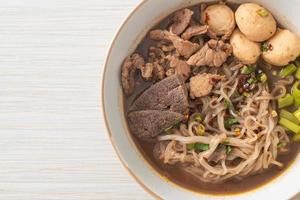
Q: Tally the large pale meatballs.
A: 4